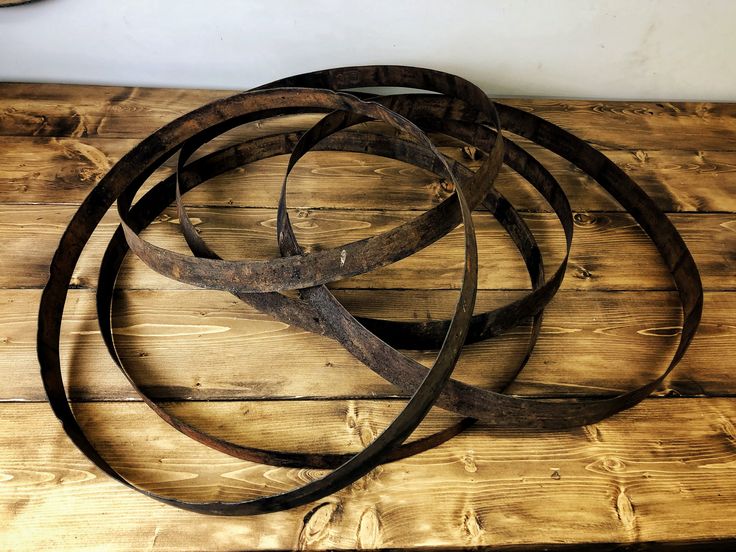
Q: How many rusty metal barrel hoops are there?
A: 5